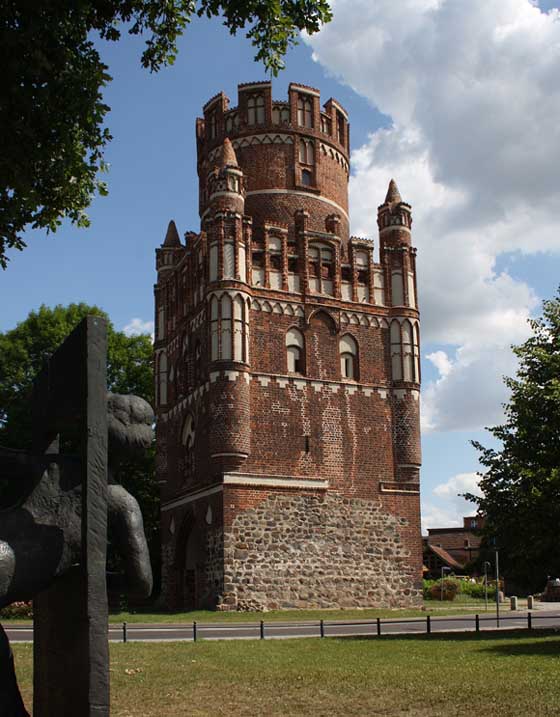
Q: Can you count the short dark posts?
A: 8